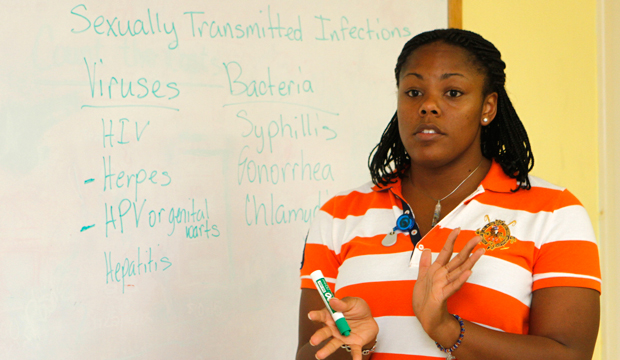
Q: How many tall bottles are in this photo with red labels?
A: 0